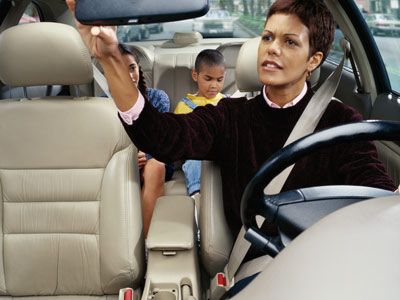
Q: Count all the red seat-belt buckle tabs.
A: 2